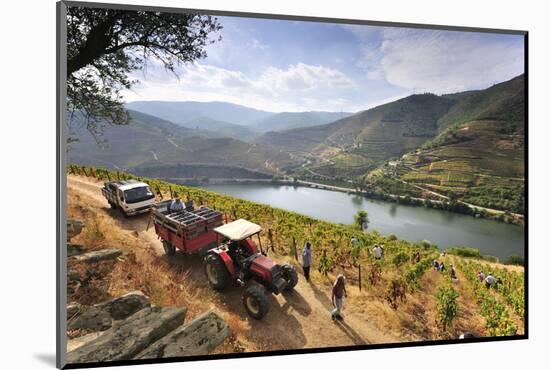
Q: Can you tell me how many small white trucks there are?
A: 1